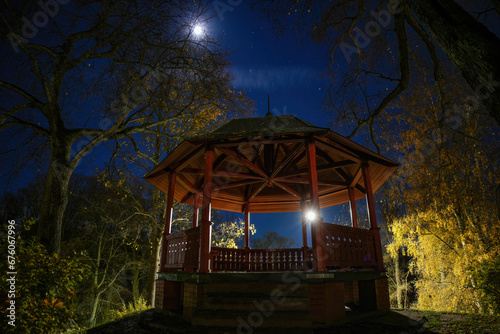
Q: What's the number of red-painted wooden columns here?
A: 8